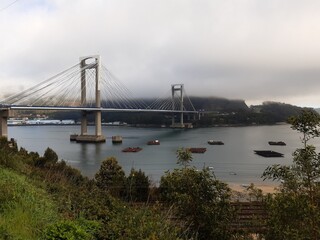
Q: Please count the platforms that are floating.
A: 6